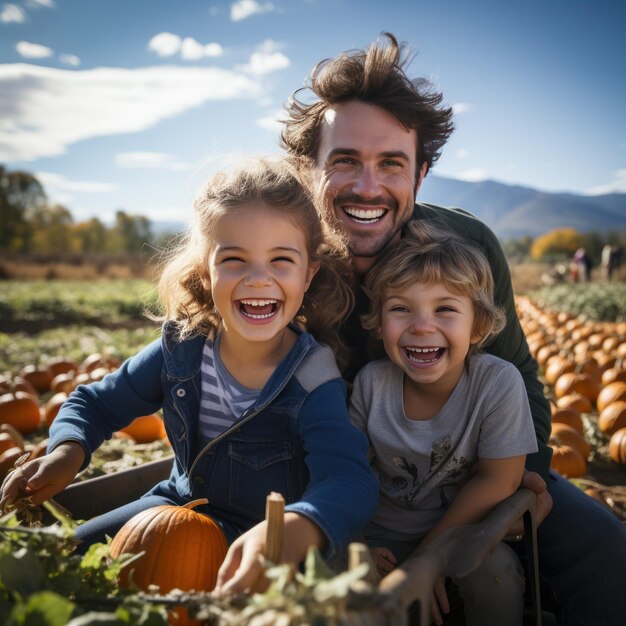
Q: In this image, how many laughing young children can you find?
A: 2